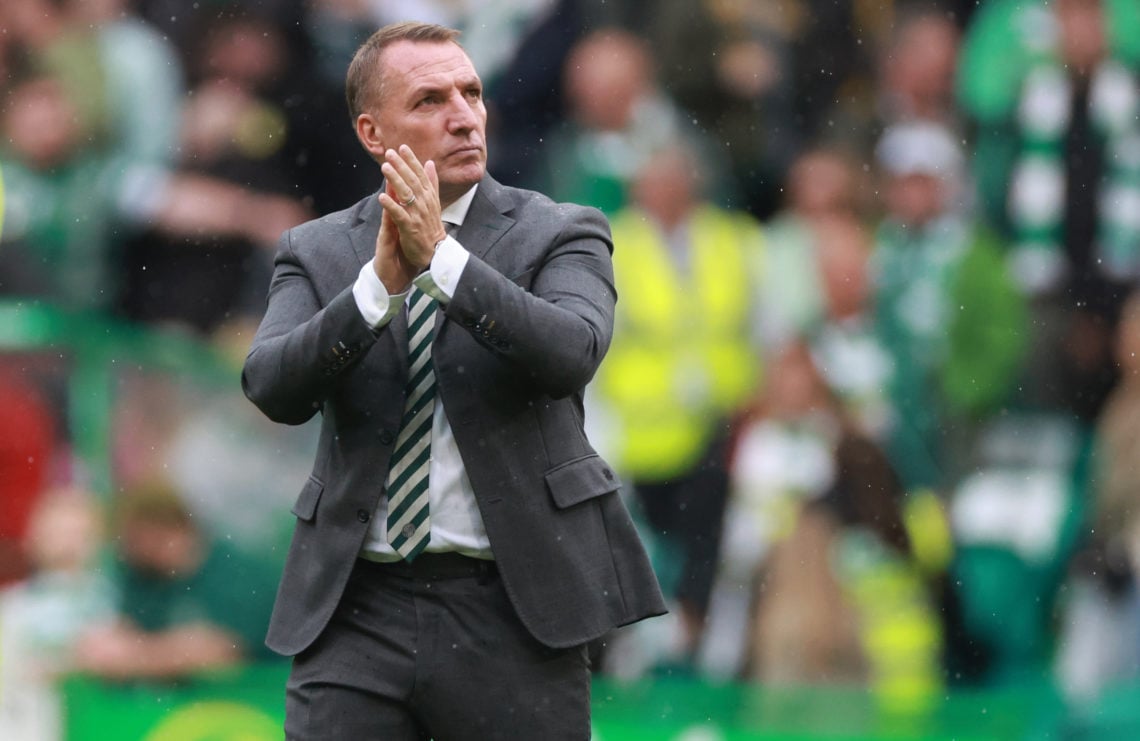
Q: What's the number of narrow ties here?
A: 1